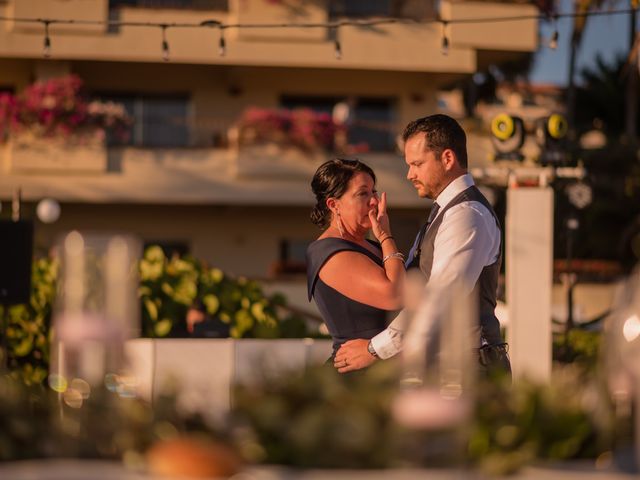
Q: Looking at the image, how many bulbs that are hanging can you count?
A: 6